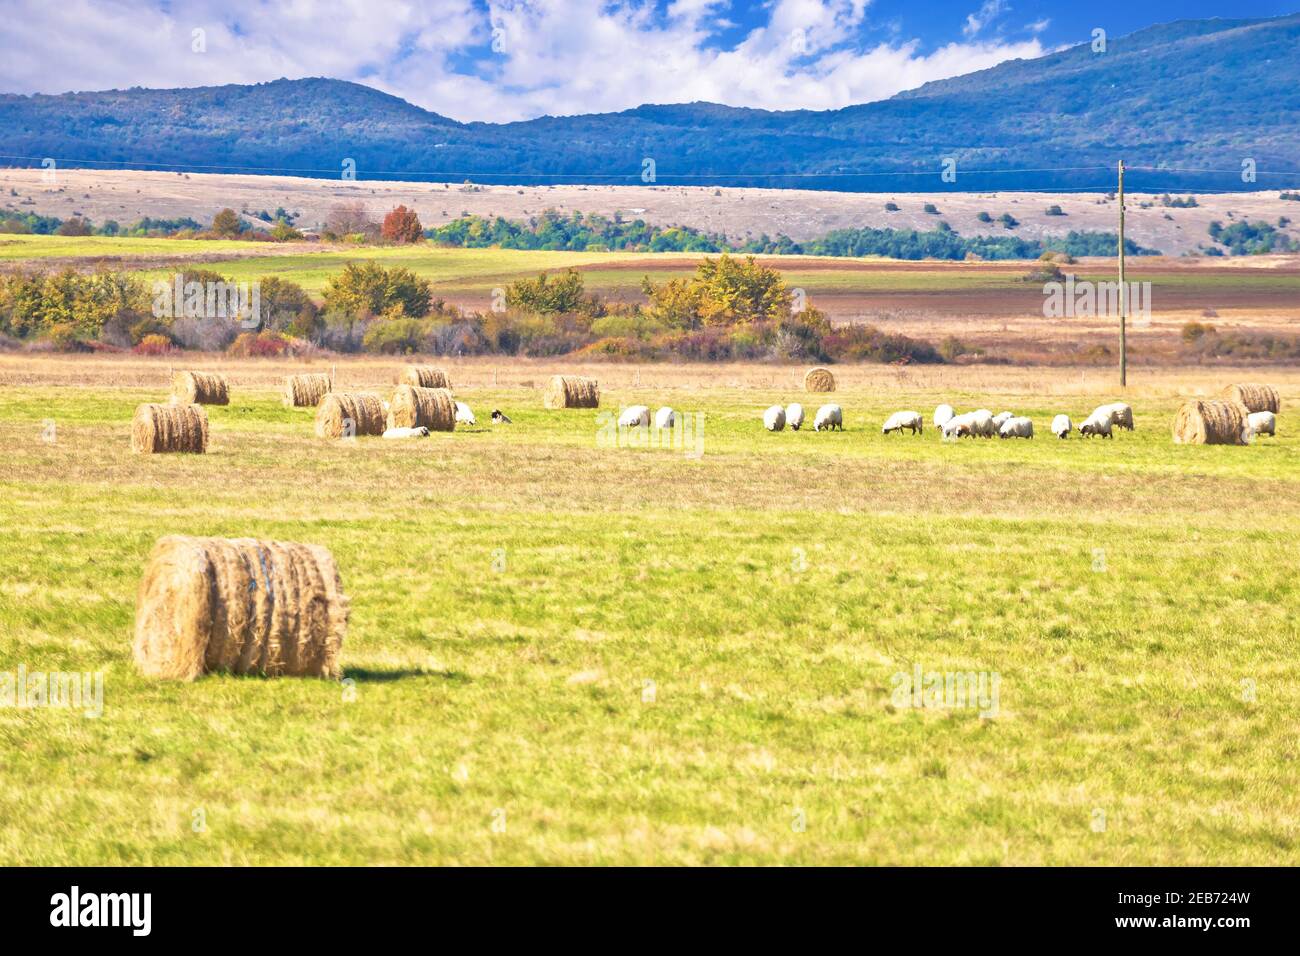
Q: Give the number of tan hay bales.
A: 11